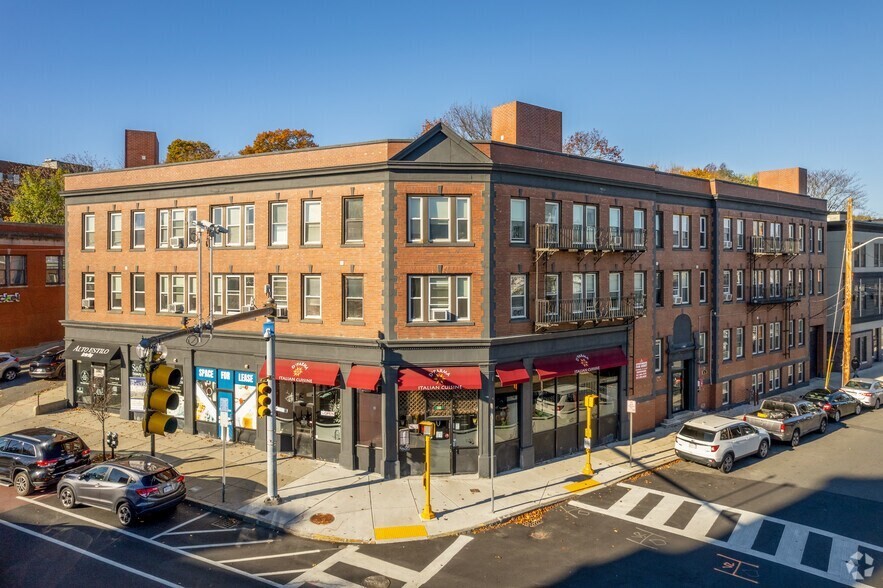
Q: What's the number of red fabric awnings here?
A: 5